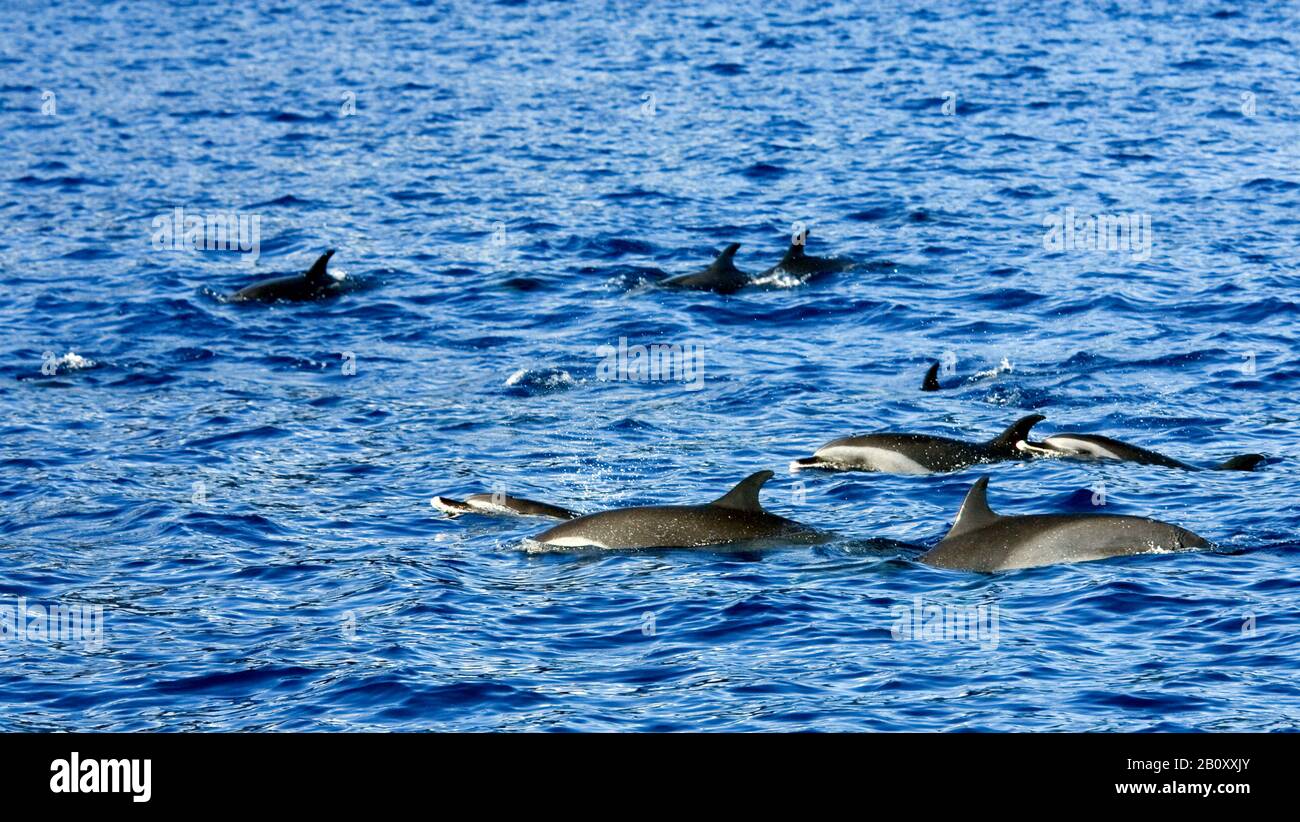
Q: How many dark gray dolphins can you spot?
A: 9